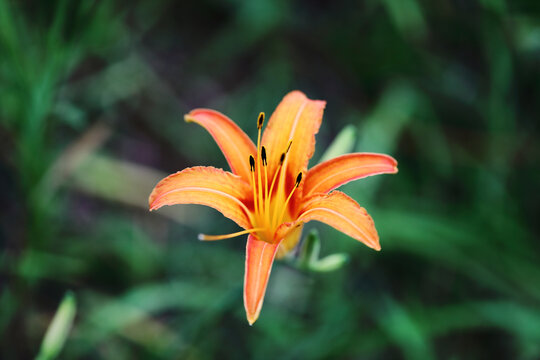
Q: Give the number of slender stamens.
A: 6